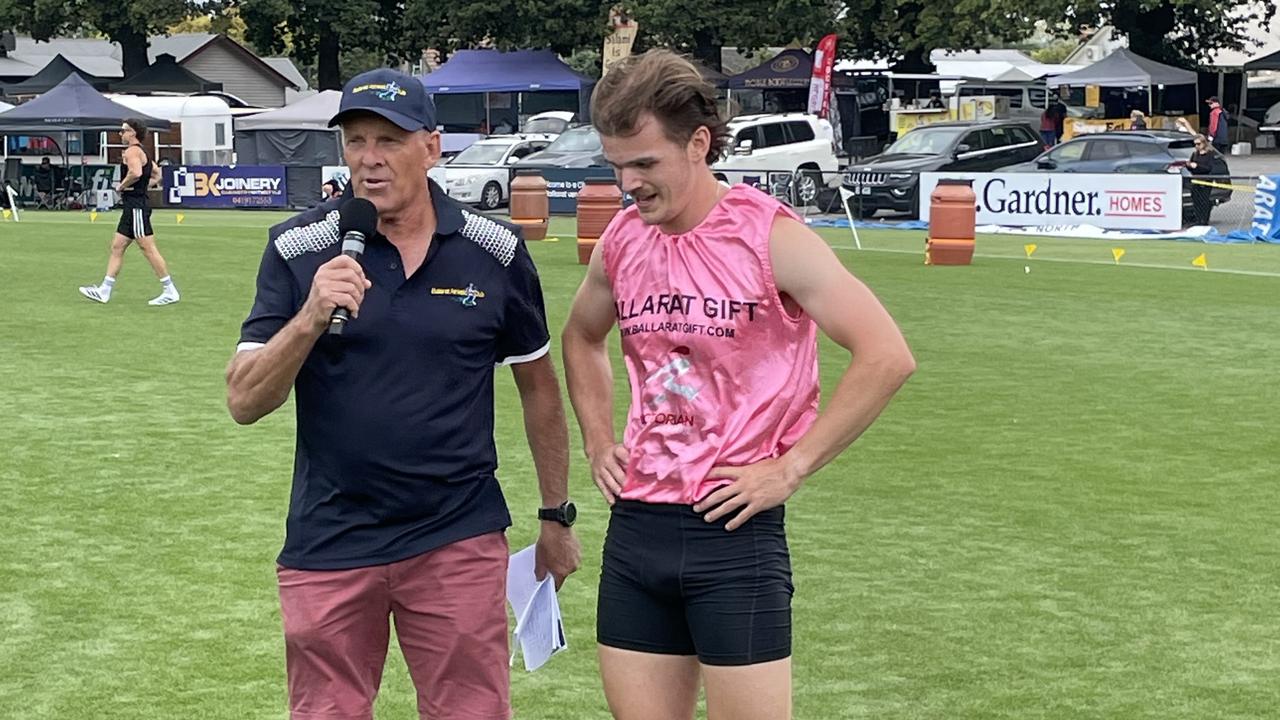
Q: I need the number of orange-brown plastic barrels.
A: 3